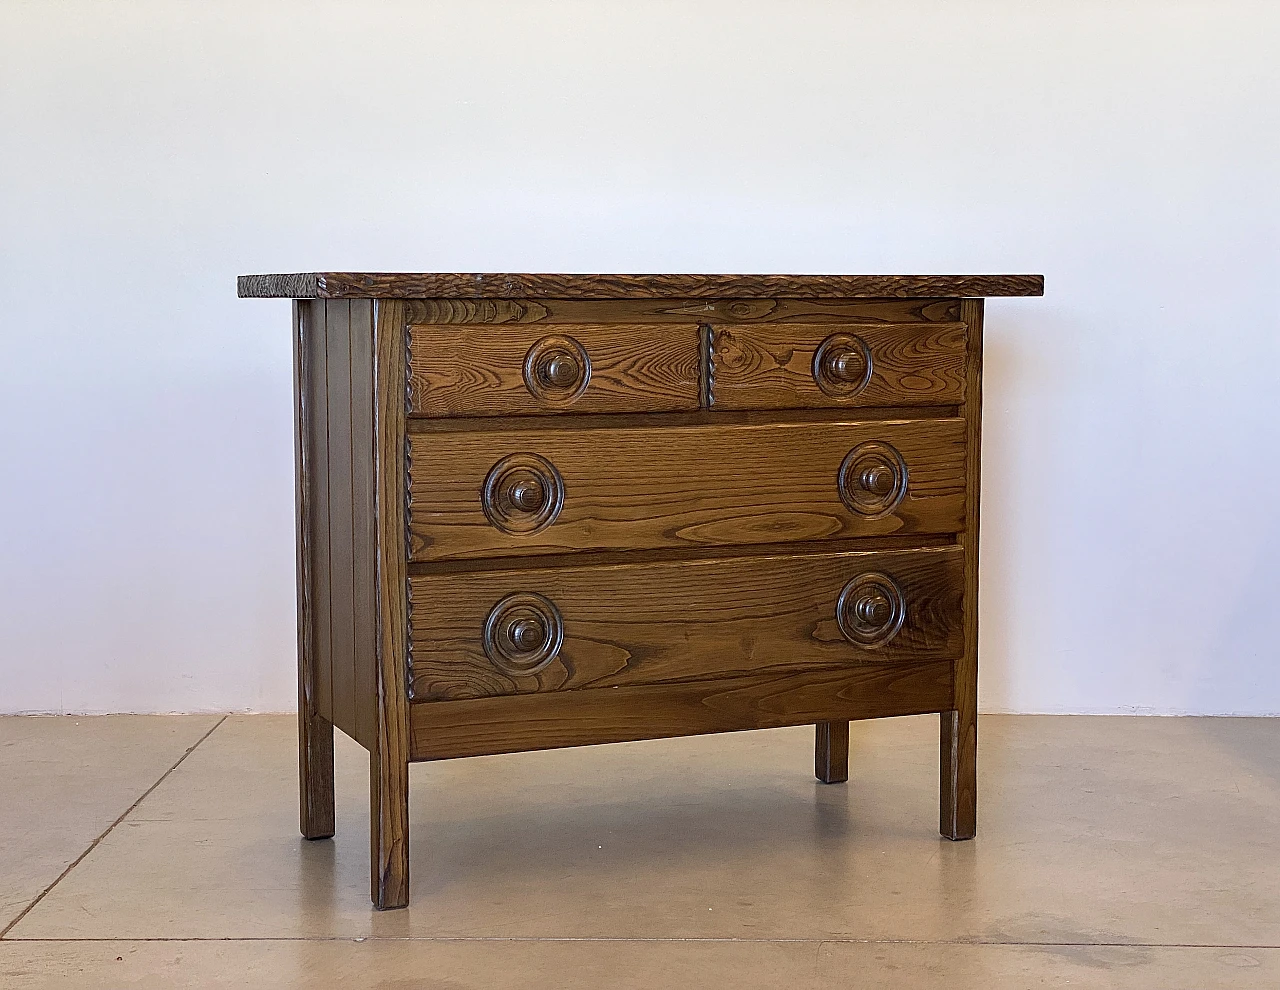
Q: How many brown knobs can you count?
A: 6